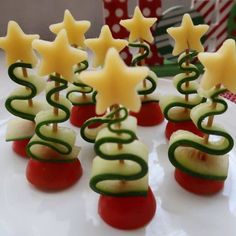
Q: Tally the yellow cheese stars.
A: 8